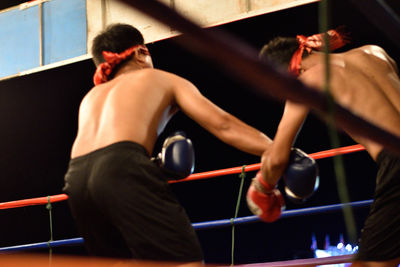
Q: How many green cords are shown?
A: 3